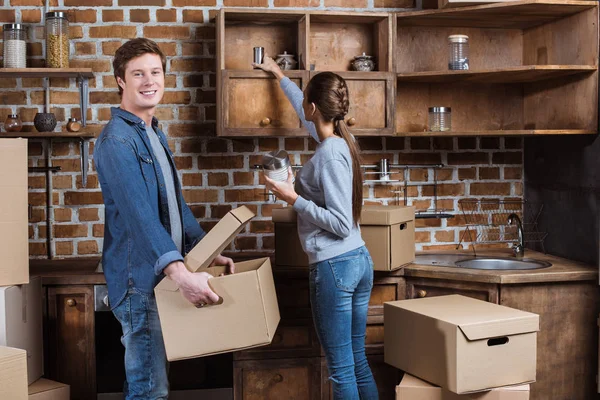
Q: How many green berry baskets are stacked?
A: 0